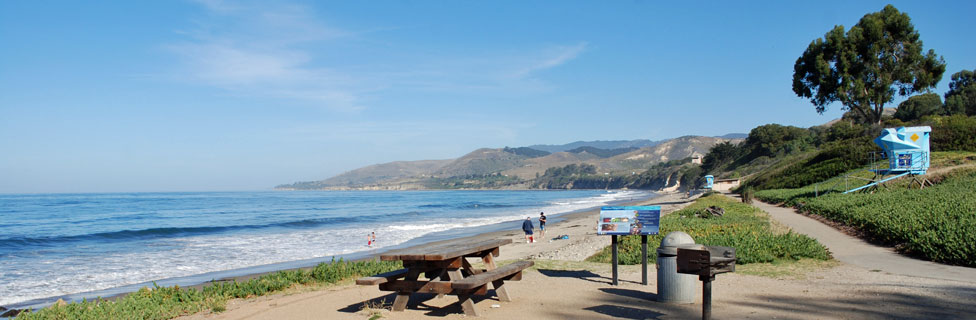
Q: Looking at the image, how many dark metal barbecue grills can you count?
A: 1